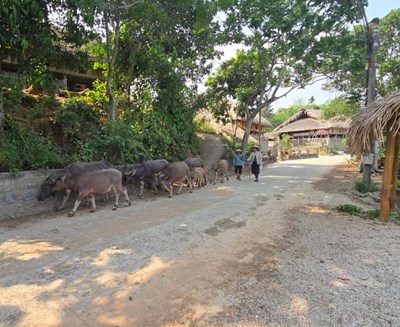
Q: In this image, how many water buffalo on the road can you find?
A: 7